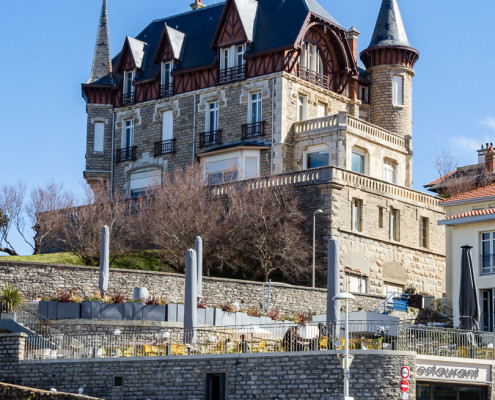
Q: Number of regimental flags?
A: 0